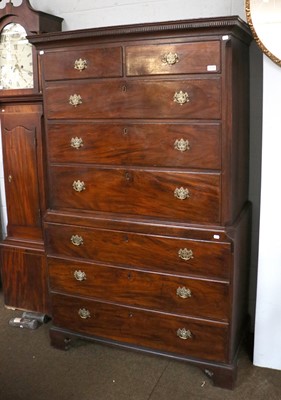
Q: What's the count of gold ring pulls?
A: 14